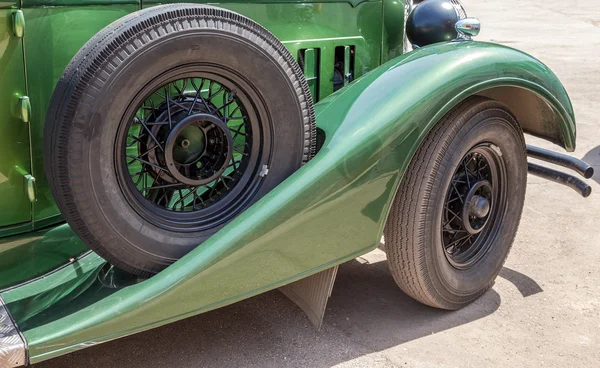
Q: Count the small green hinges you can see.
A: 3